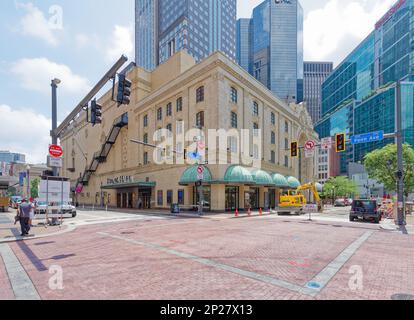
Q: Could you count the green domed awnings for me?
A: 5